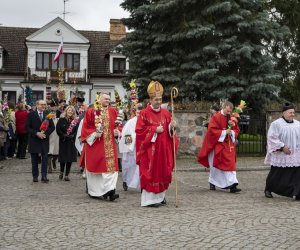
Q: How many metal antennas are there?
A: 1